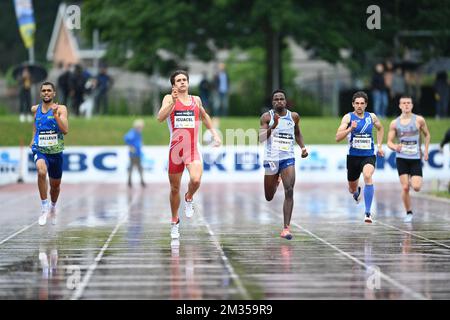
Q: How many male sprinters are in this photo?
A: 5